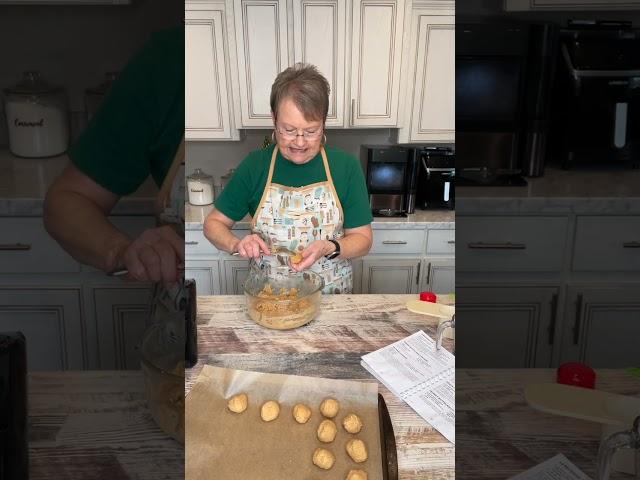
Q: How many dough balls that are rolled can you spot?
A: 9